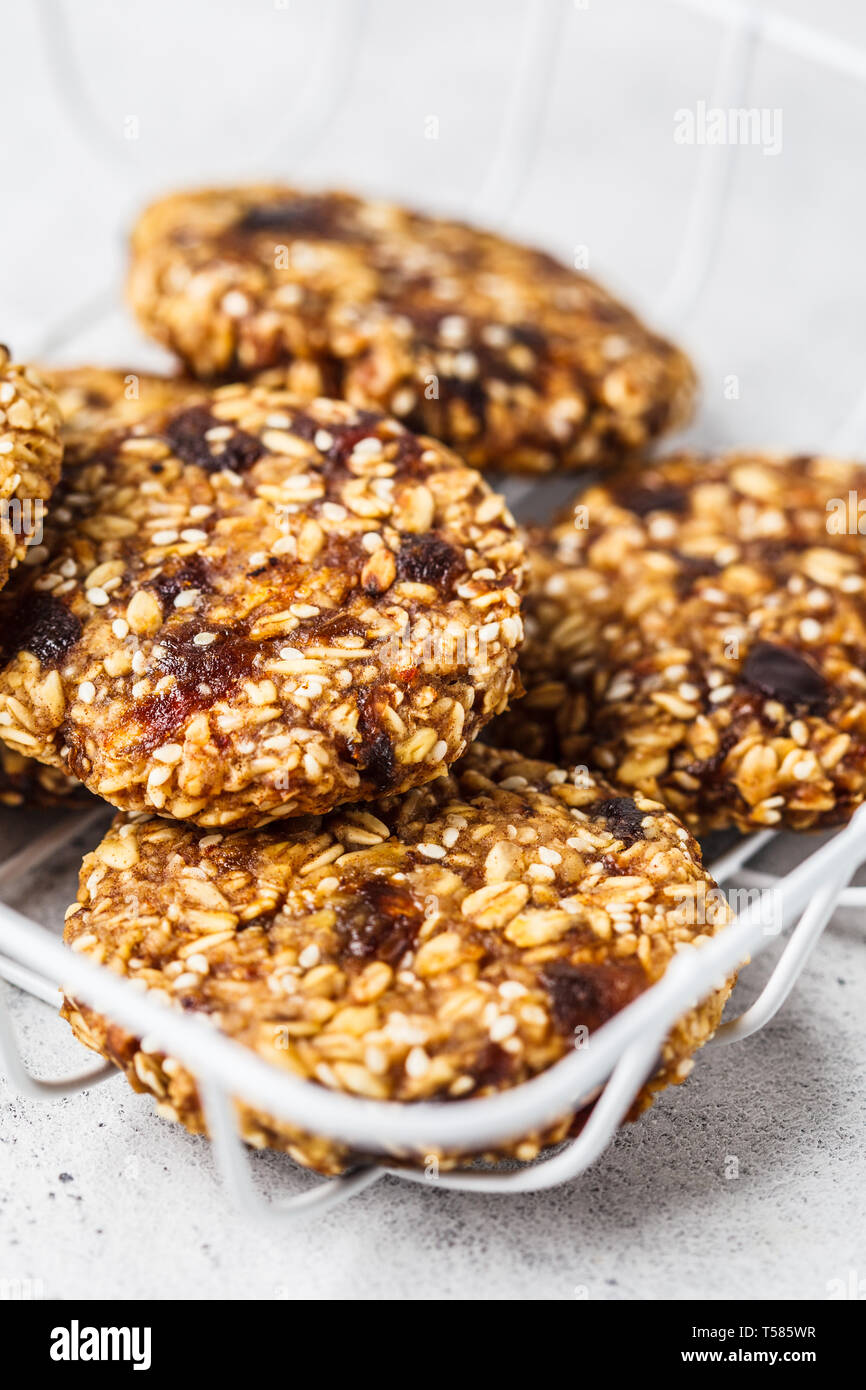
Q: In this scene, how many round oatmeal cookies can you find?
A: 6